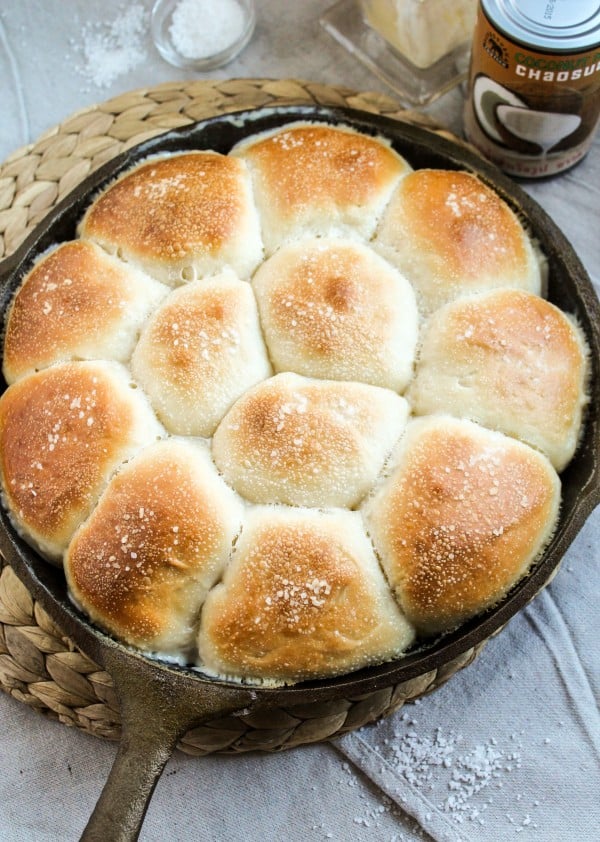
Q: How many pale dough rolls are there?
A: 12